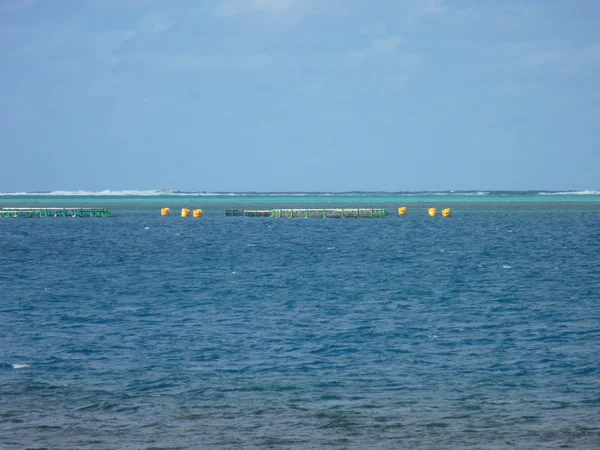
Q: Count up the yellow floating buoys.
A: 6